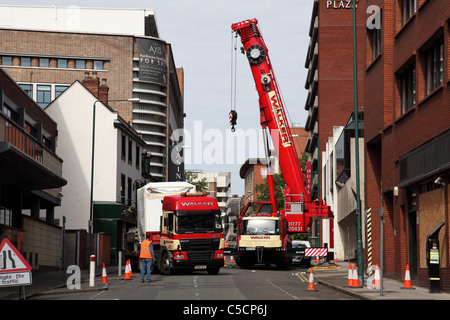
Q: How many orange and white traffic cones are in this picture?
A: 11